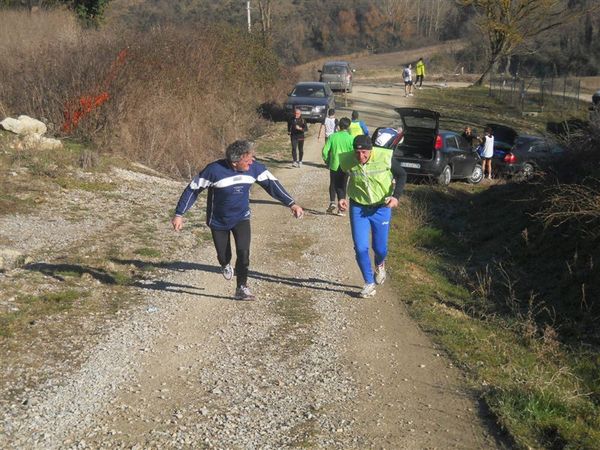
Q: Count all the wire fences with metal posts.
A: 1